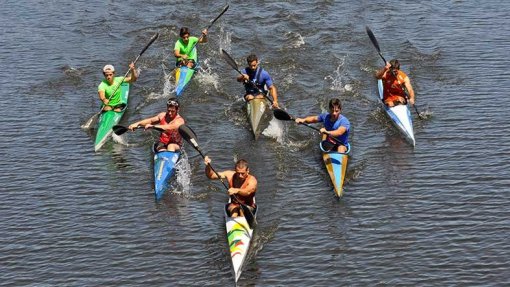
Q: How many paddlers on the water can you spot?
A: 7